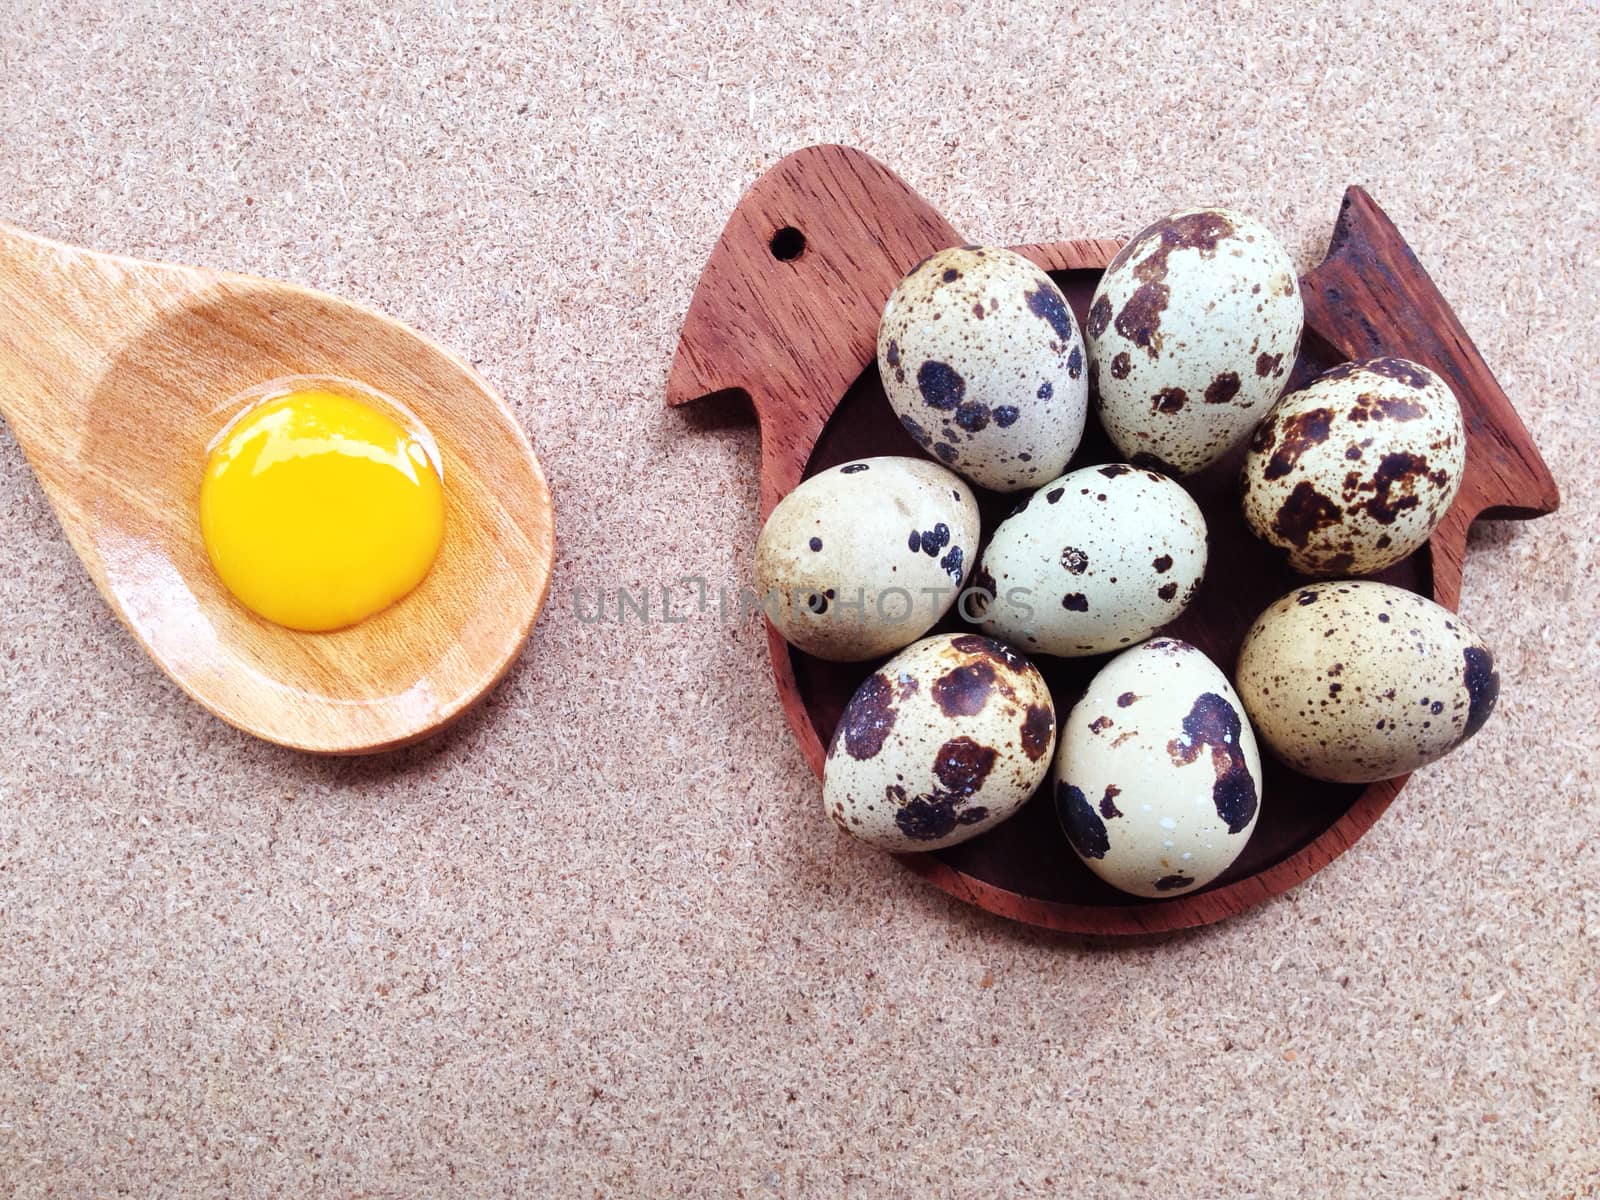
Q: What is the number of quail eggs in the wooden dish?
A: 8